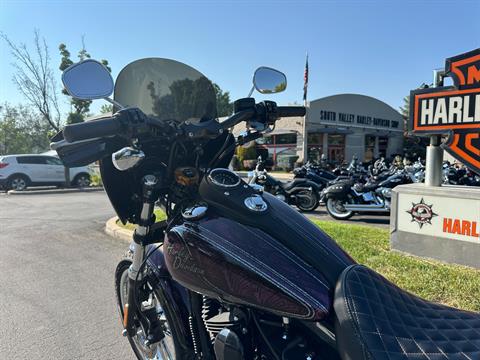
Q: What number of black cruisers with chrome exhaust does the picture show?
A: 1